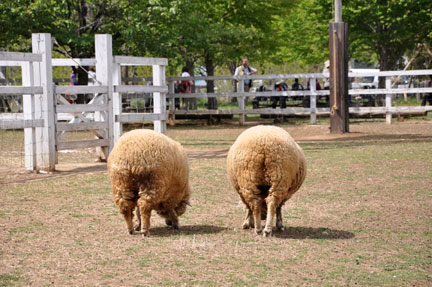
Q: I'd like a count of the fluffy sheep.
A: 2